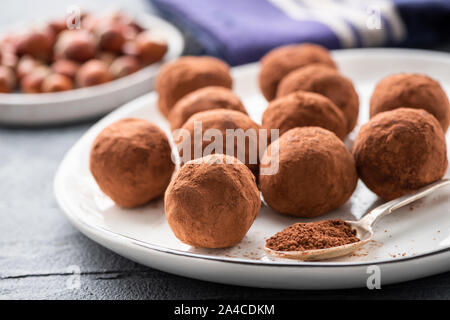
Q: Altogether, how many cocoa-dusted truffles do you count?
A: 11